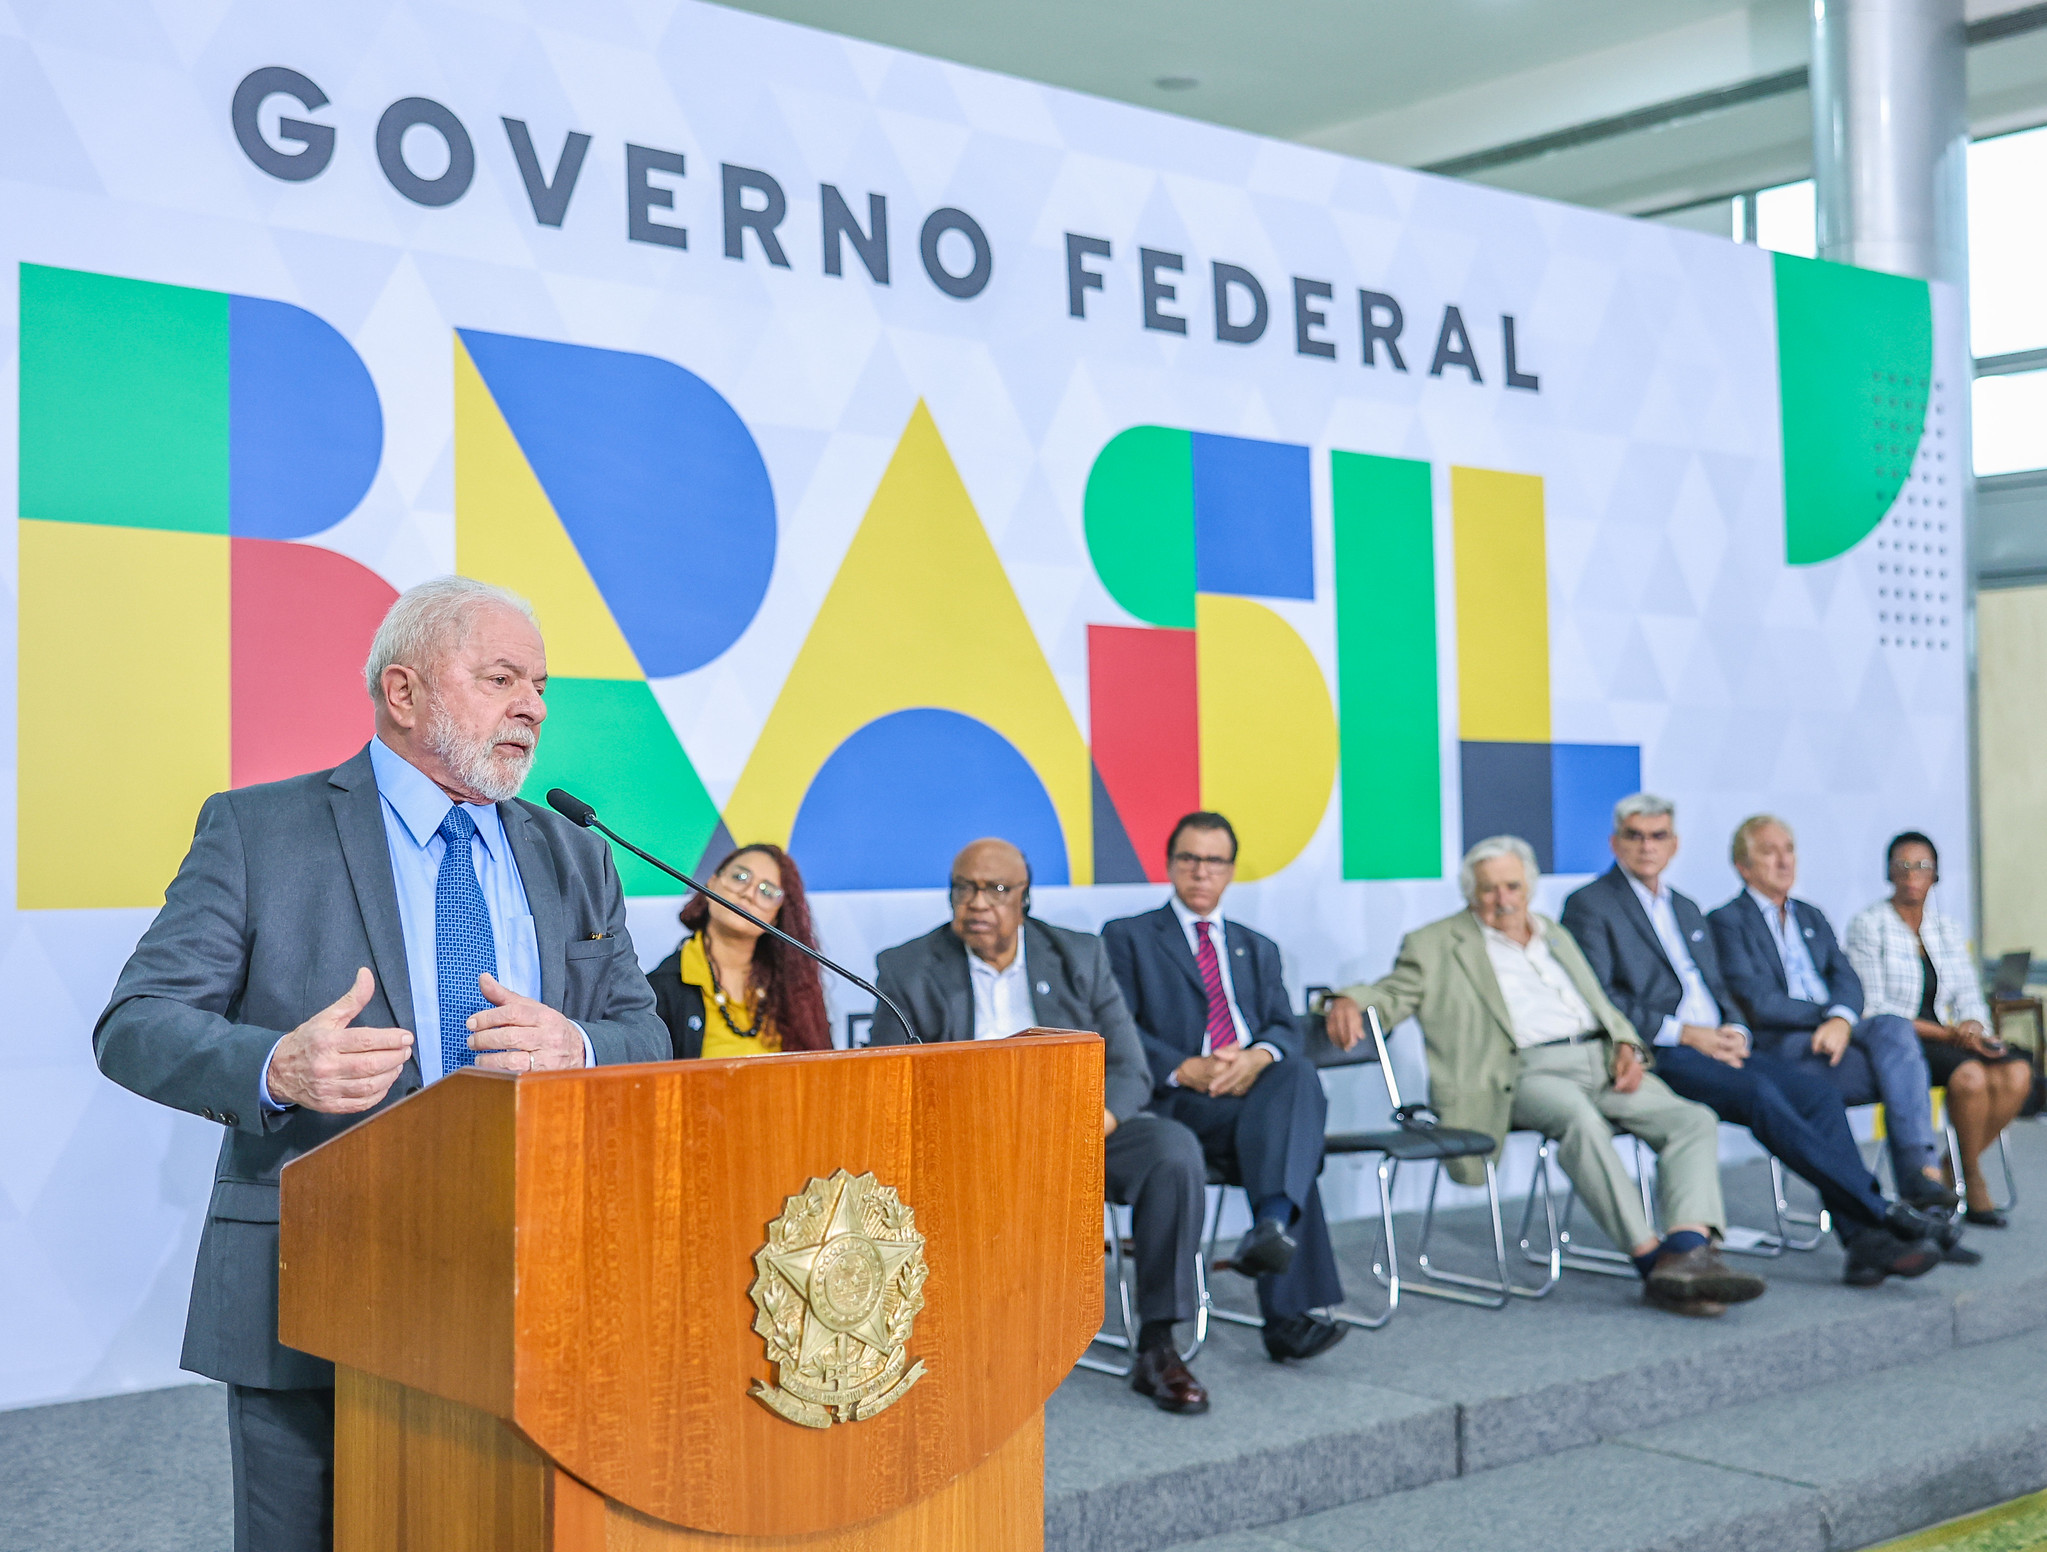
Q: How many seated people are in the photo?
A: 7